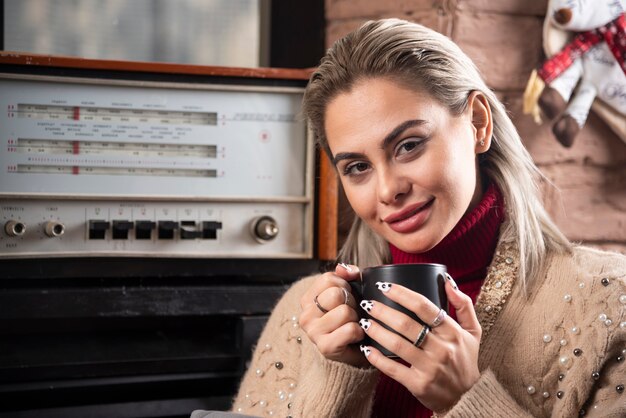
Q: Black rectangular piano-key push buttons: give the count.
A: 6